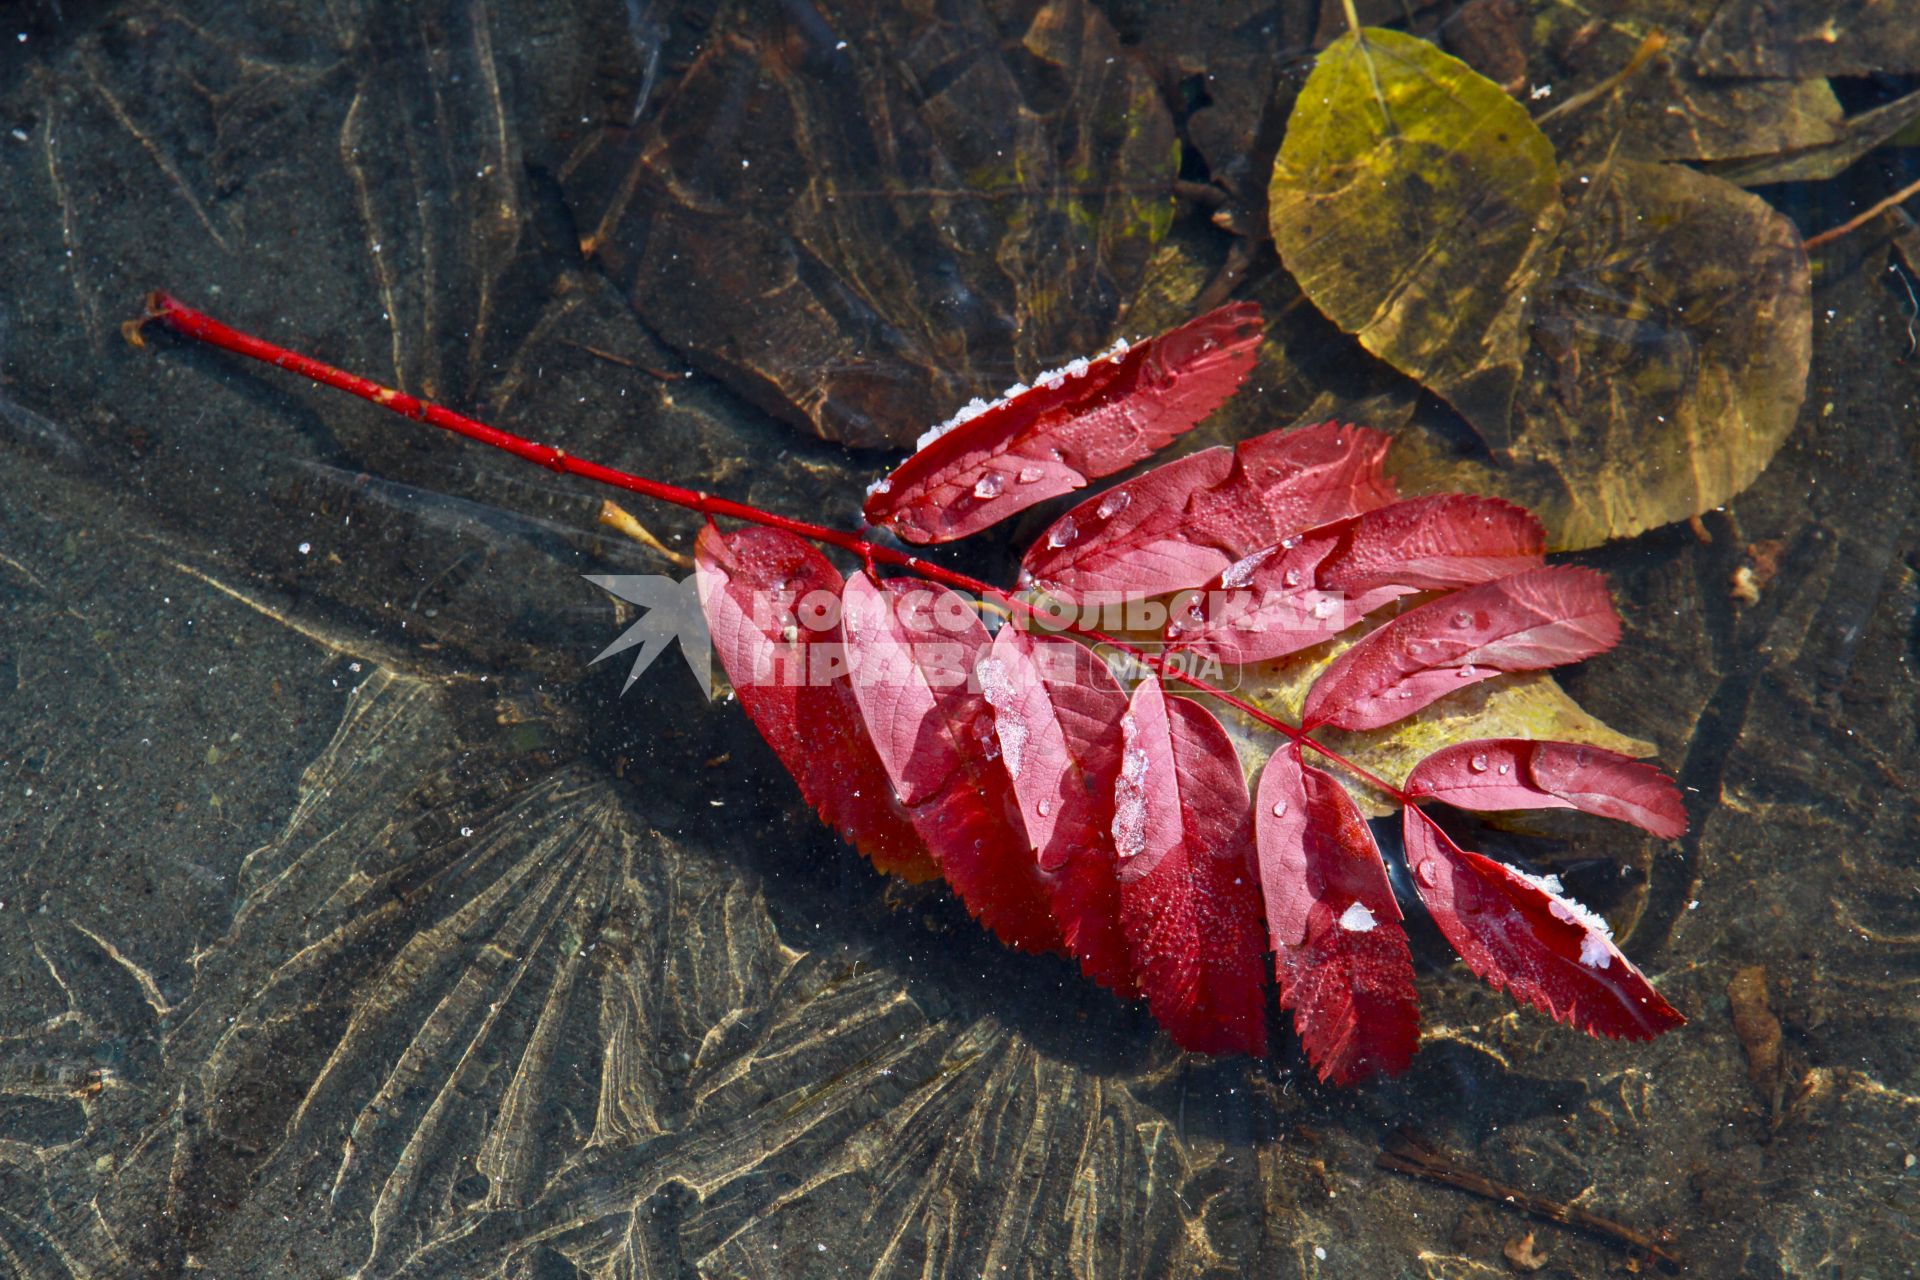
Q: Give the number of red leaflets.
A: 11